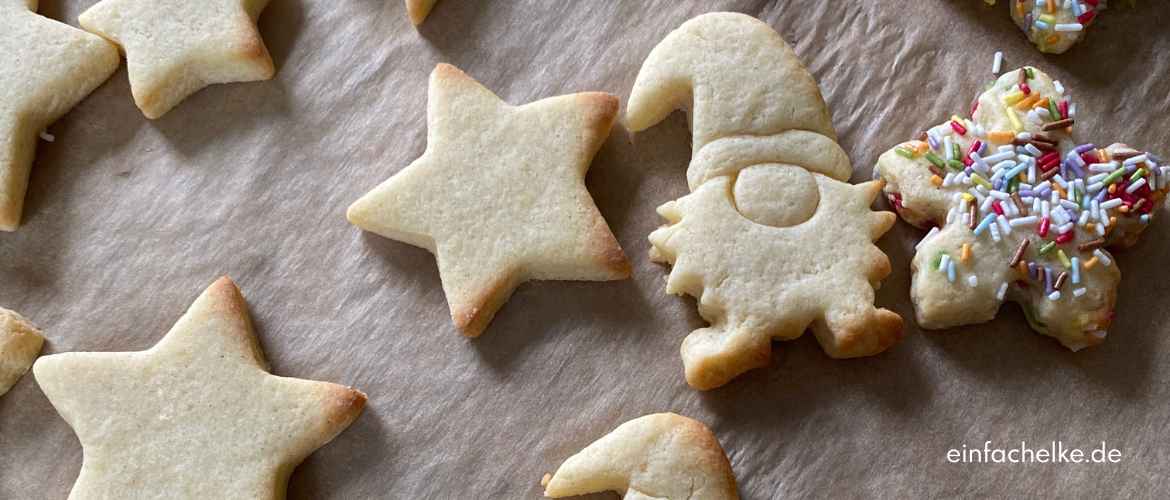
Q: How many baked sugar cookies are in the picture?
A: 10